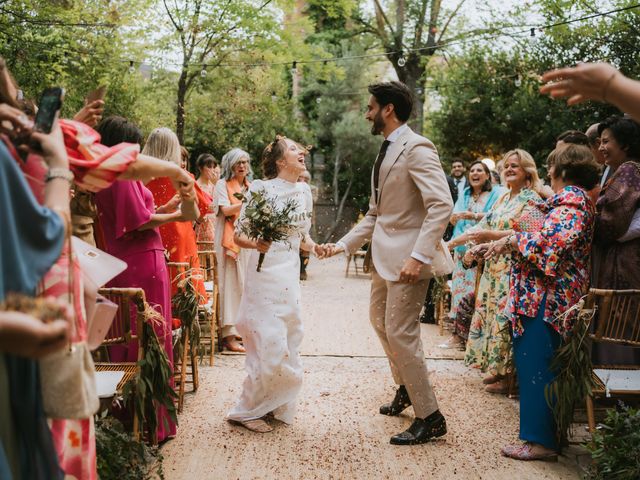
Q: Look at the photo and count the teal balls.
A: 0